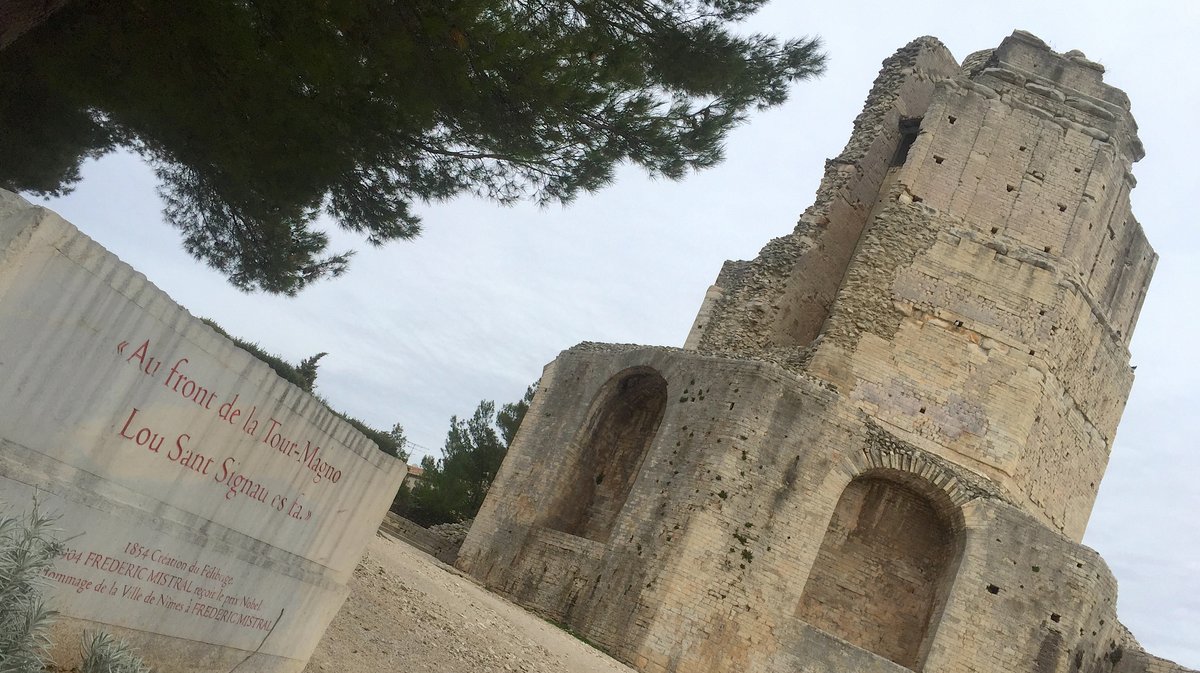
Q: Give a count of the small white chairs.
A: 0